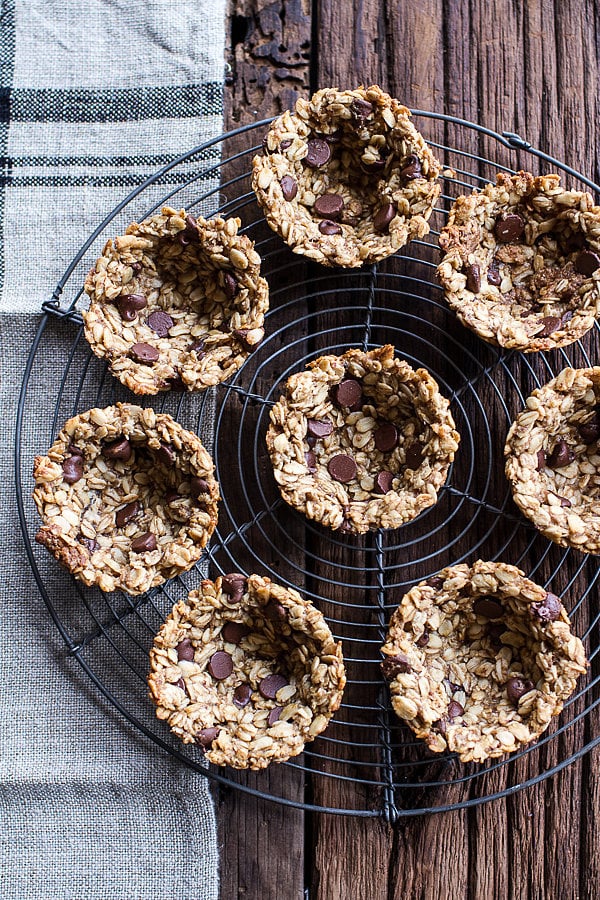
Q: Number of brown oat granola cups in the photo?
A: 8